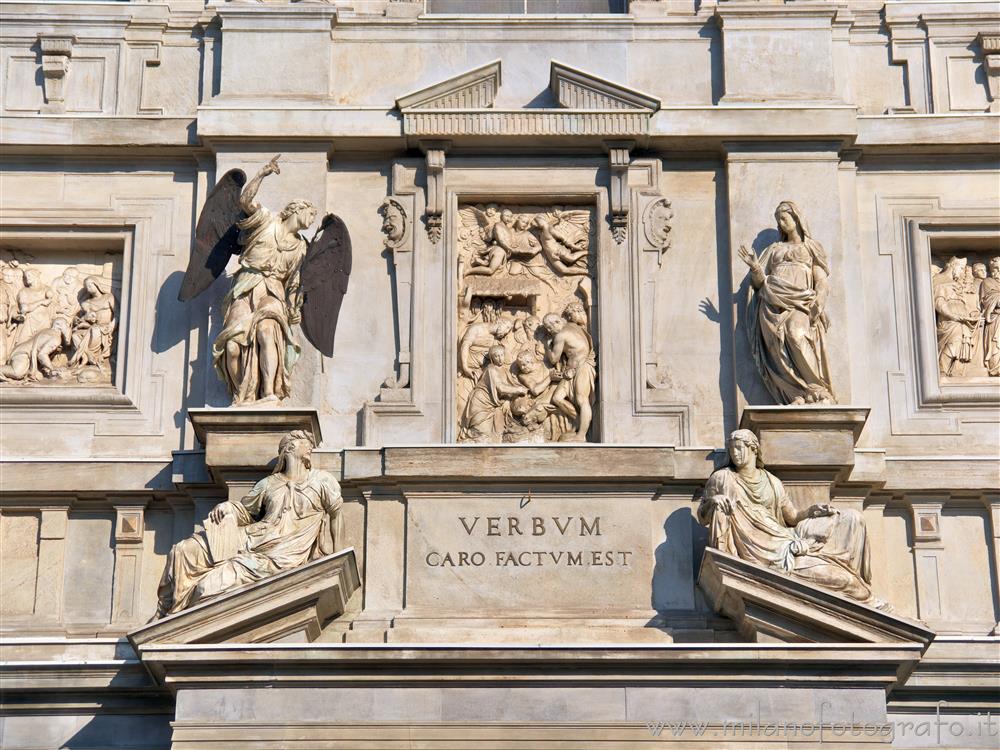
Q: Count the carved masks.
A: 2